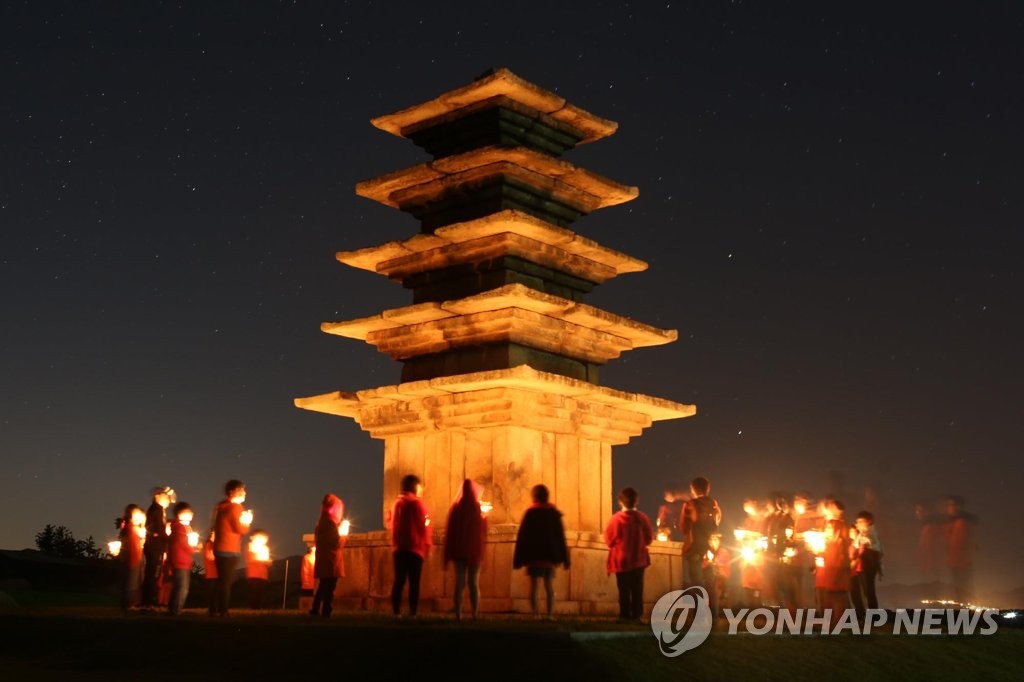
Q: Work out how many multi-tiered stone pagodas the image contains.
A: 1